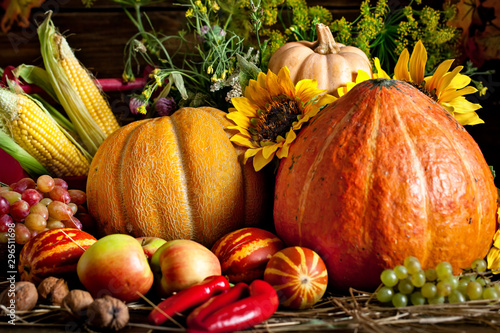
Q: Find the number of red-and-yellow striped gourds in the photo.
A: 3